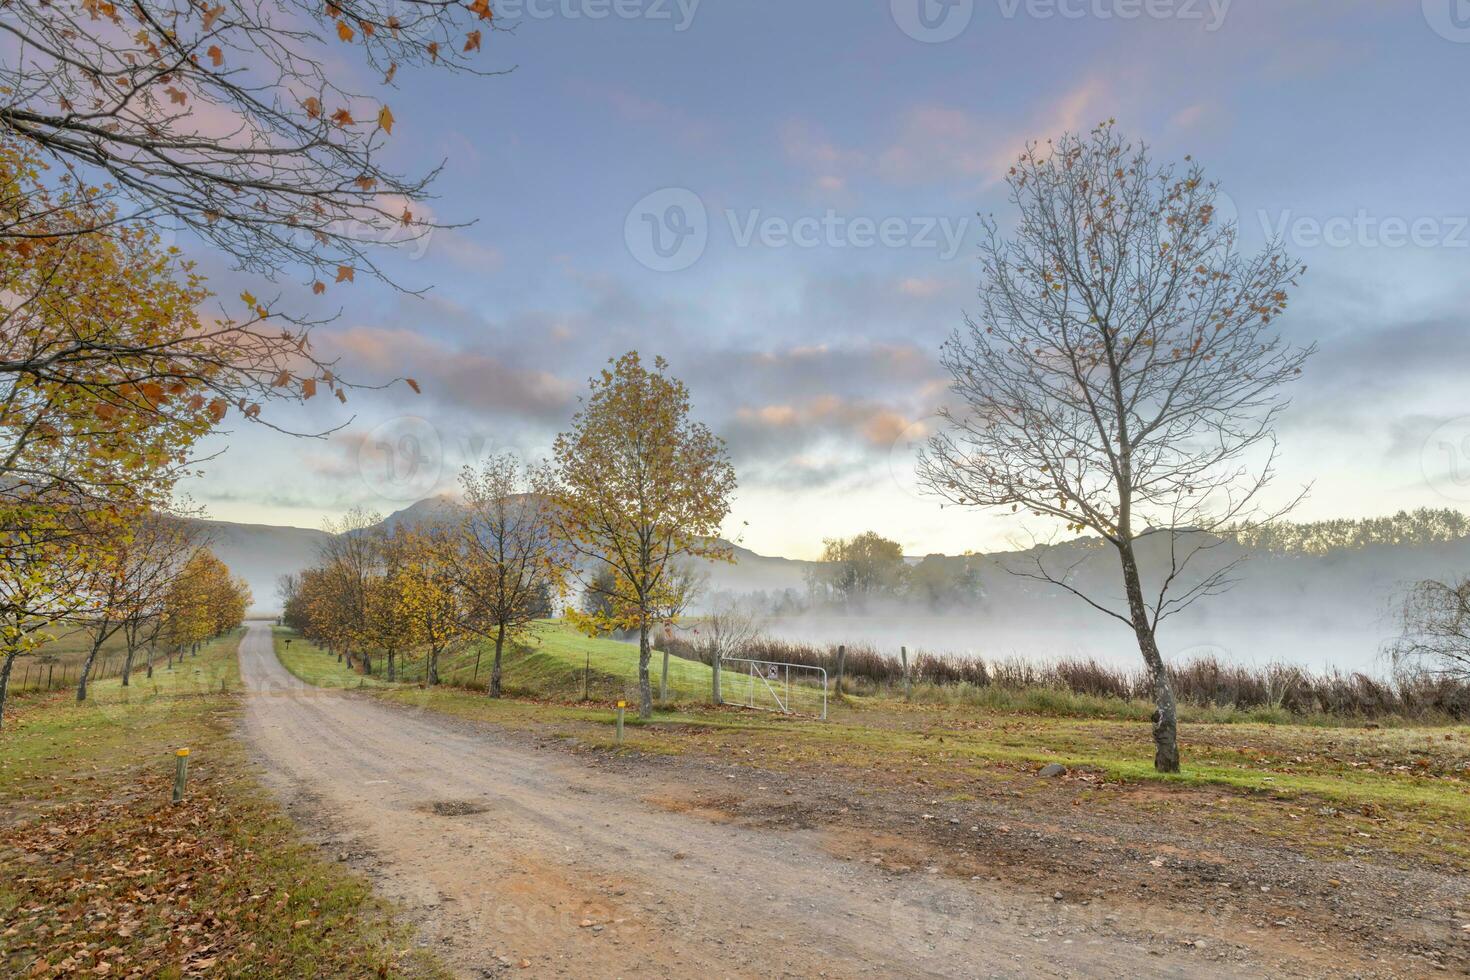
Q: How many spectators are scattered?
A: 0